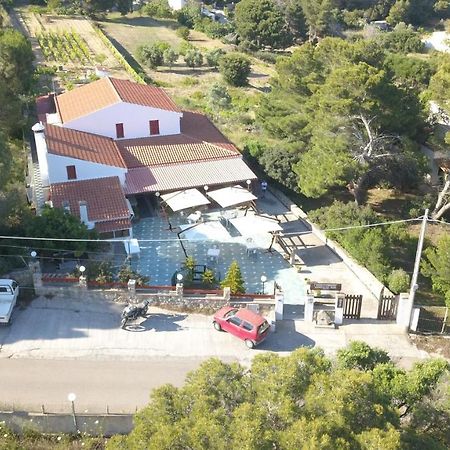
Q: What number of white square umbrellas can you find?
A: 4